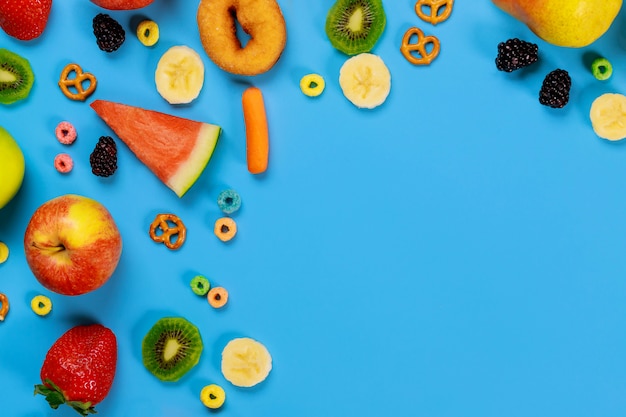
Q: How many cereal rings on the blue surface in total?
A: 12